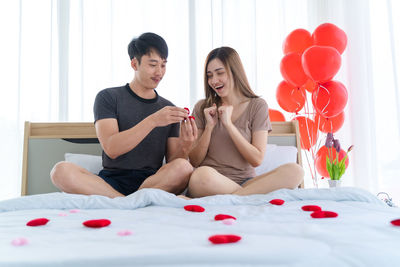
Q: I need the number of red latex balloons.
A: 11